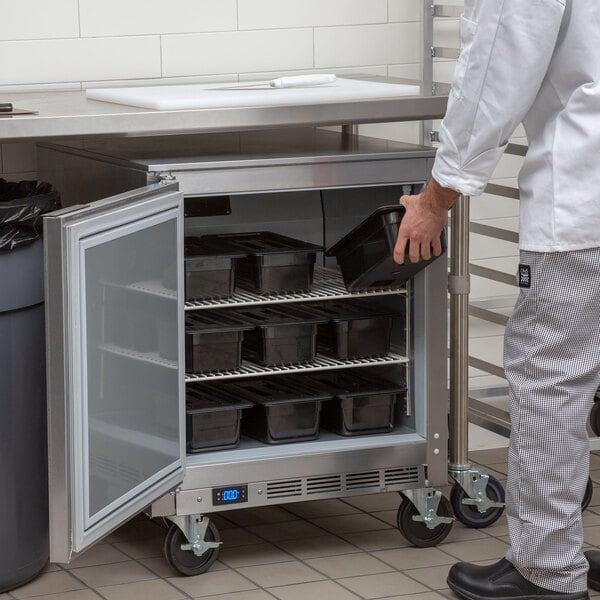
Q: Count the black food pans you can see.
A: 9